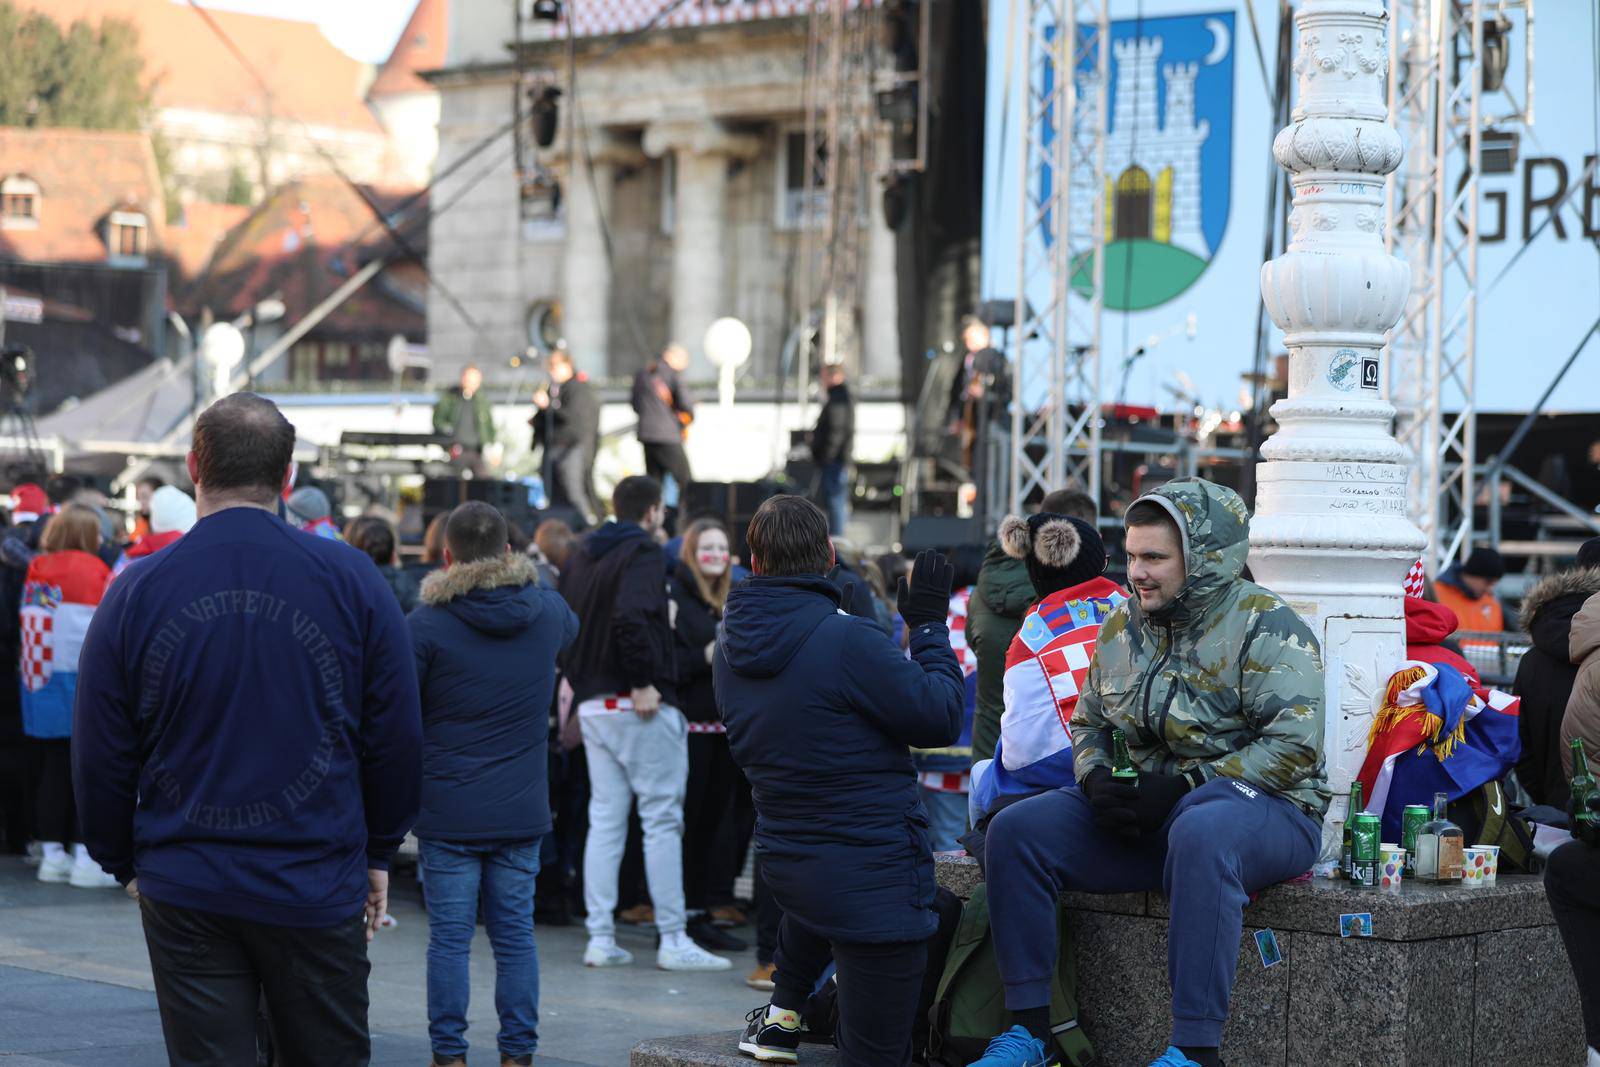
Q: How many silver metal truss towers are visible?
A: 3